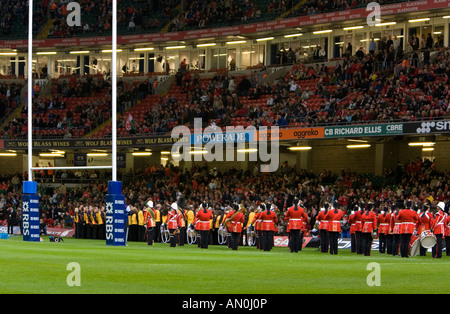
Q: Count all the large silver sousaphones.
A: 0